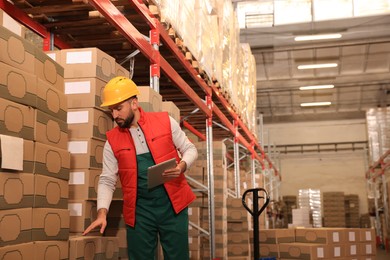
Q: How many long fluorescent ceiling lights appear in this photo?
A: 4